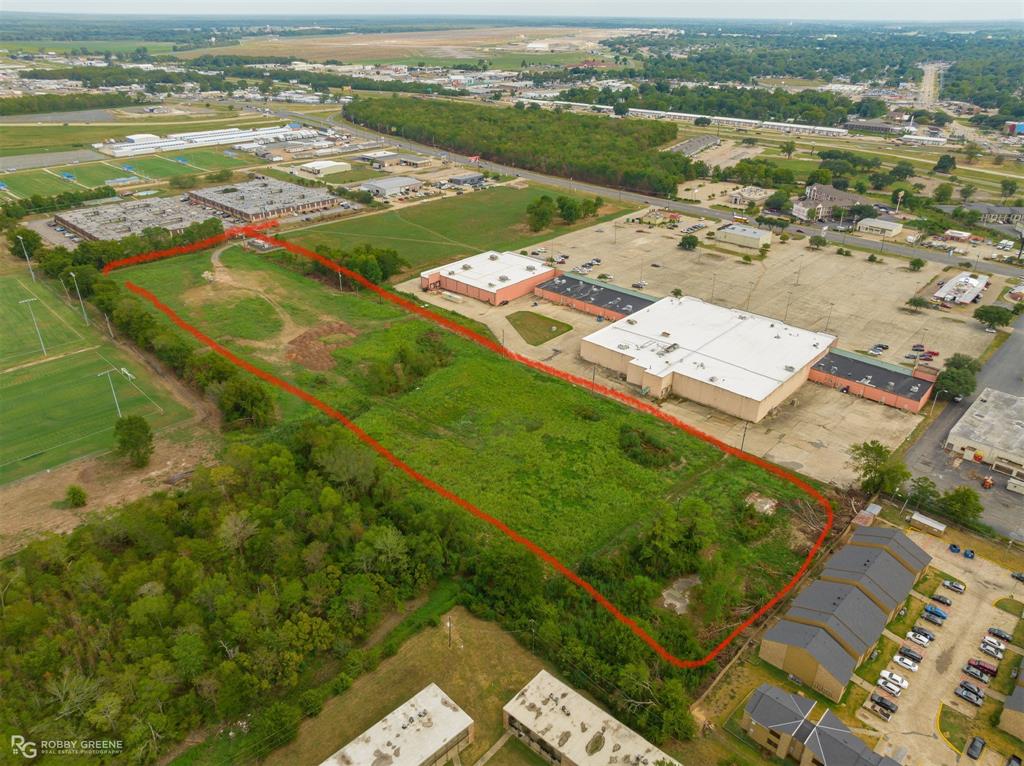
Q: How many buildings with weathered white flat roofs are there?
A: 2